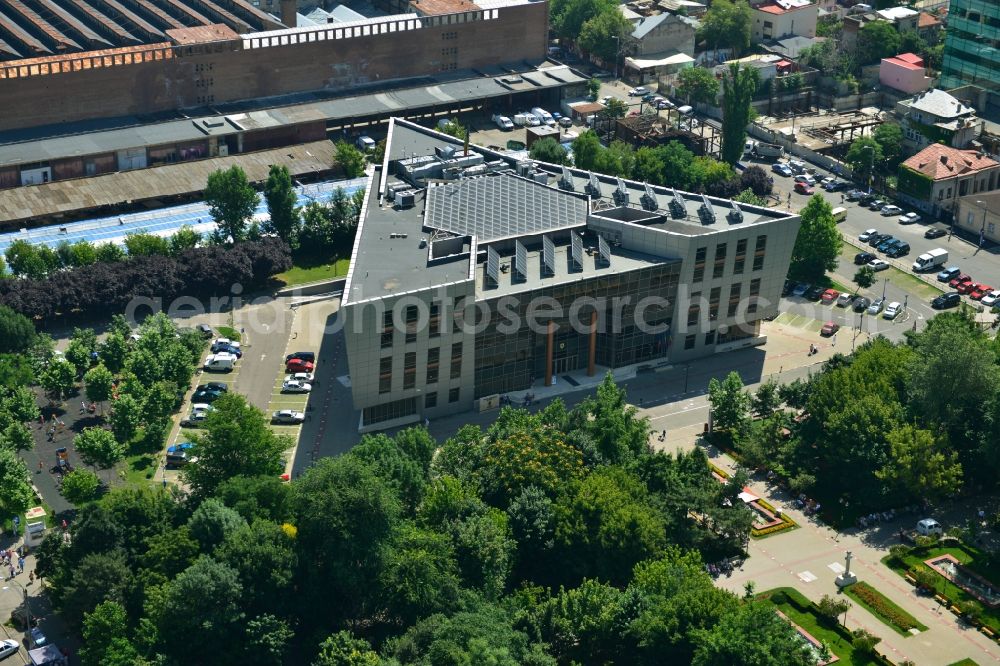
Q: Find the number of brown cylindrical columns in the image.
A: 2